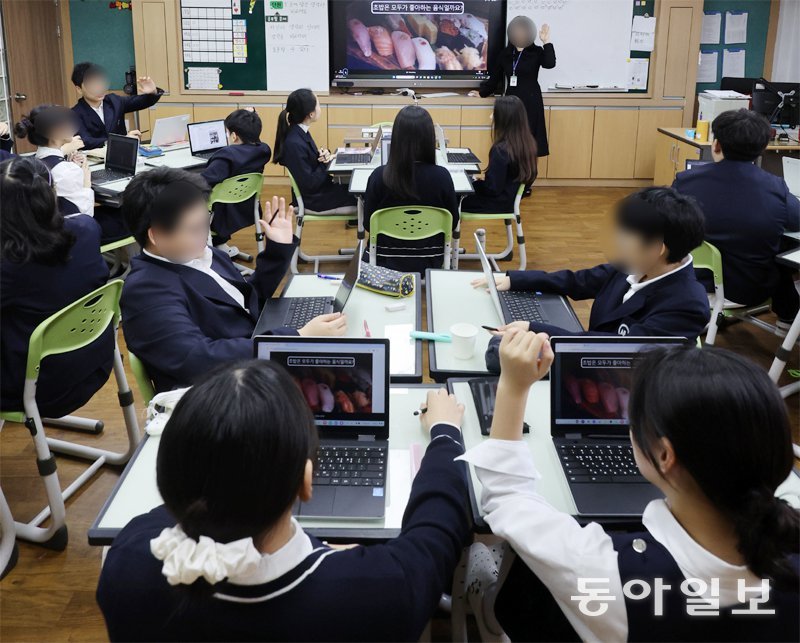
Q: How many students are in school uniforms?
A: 12